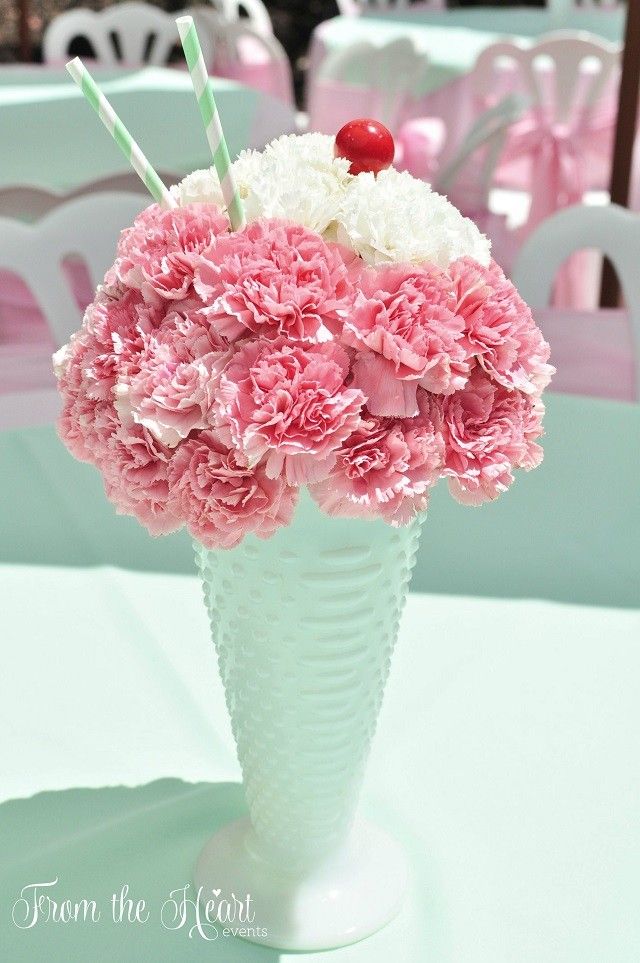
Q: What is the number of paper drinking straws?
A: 2